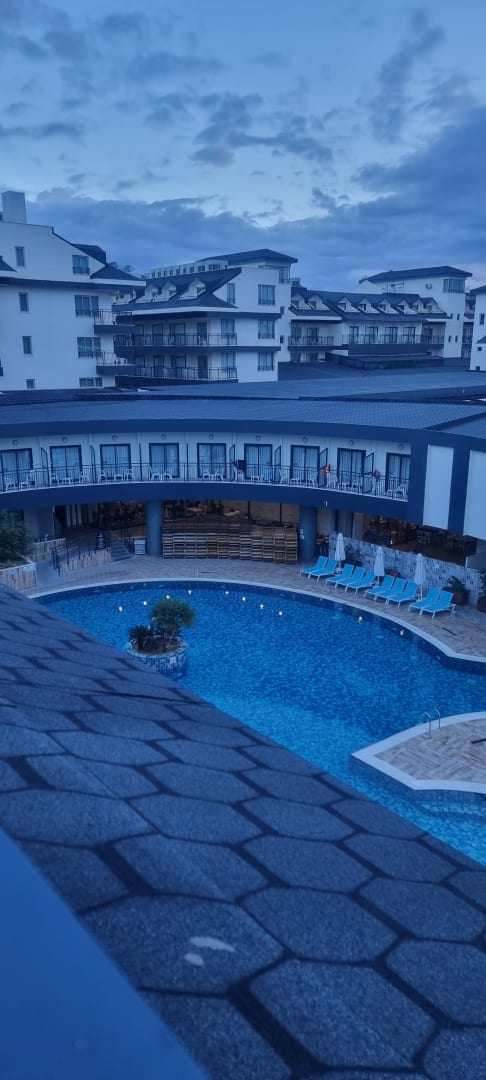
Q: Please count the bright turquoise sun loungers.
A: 10